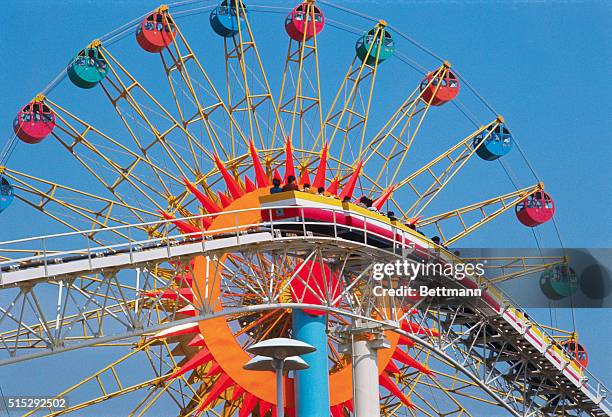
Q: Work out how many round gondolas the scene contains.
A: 12